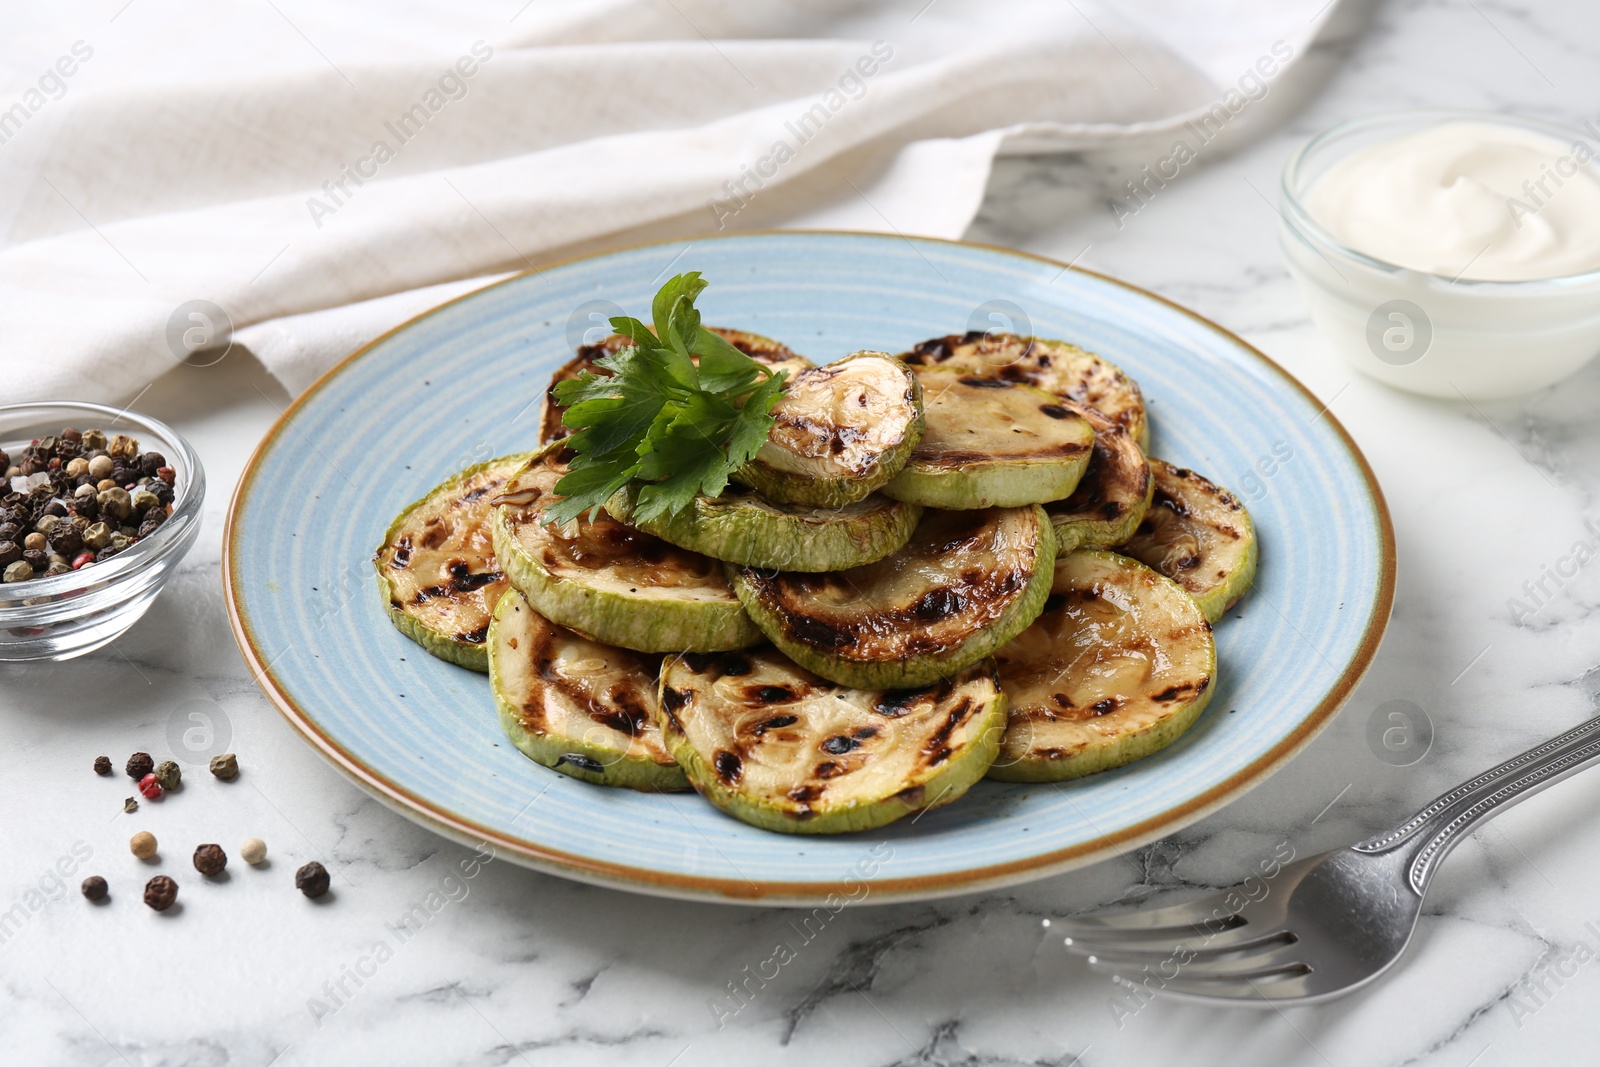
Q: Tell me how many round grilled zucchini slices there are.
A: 13